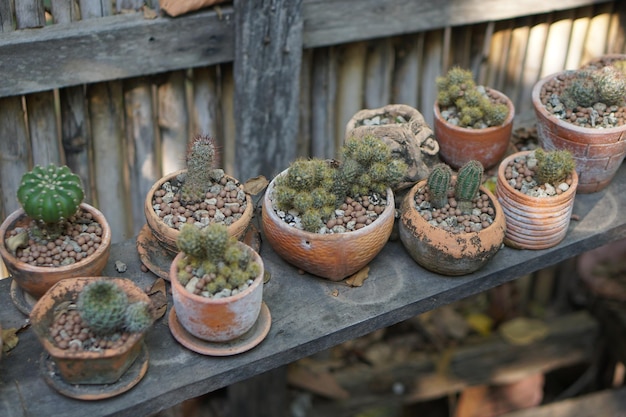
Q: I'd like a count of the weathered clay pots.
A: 10